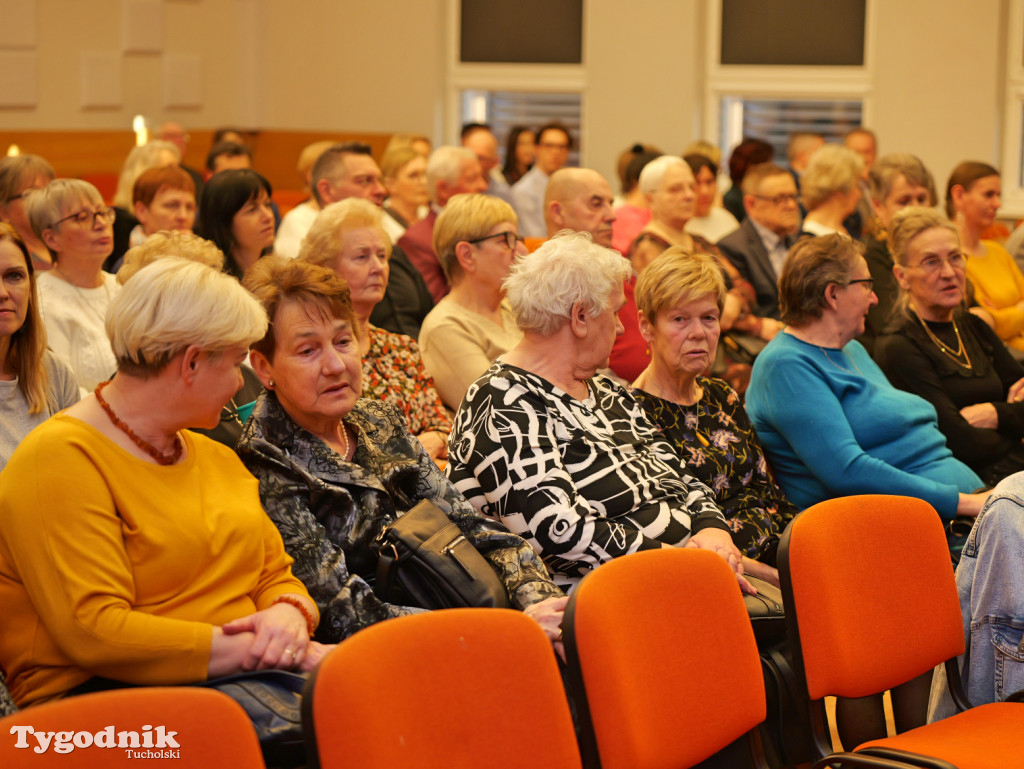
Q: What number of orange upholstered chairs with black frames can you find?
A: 4